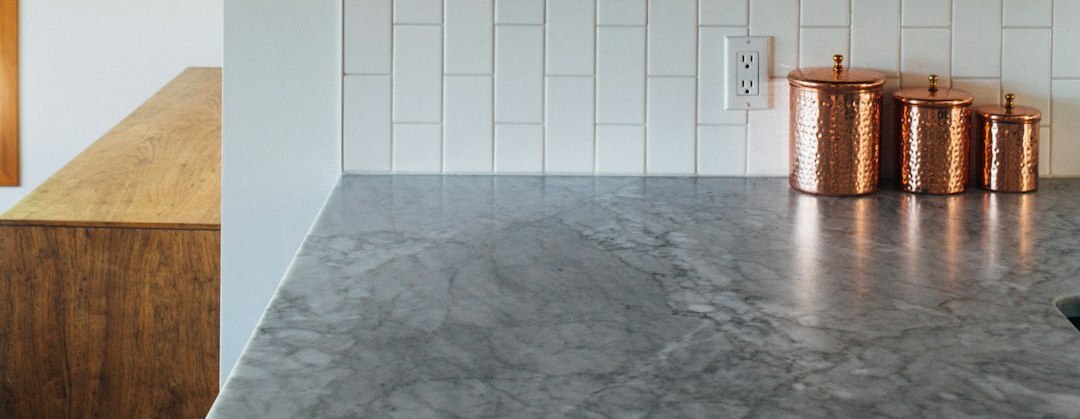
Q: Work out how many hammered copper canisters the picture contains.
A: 3